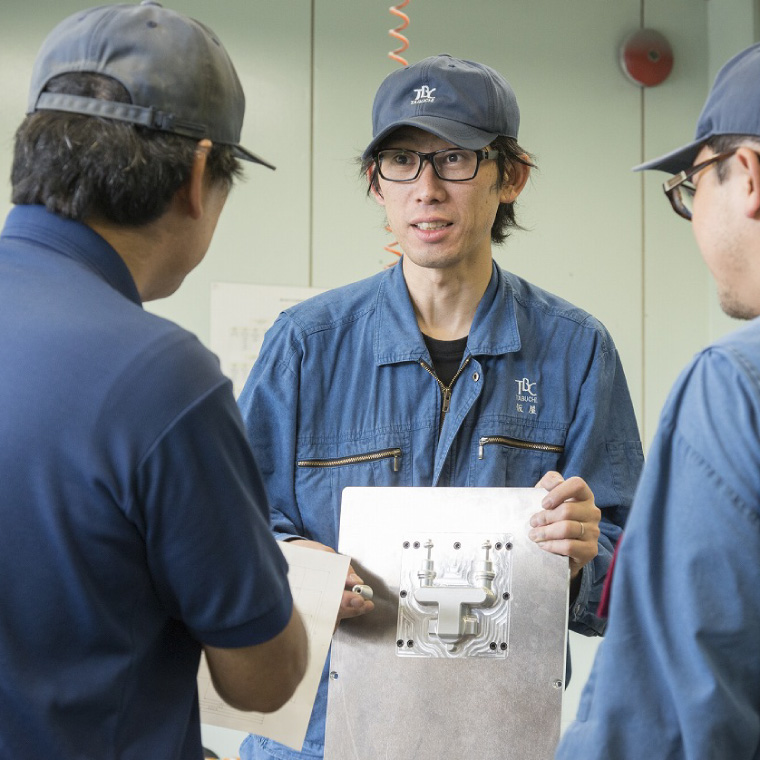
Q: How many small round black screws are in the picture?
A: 11